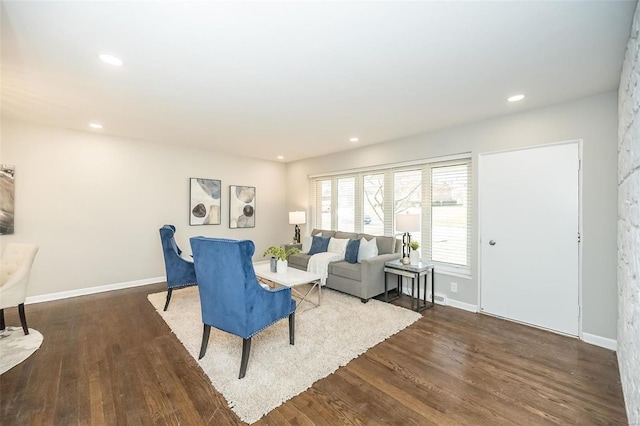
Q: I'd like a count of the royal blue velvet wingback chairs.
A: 2